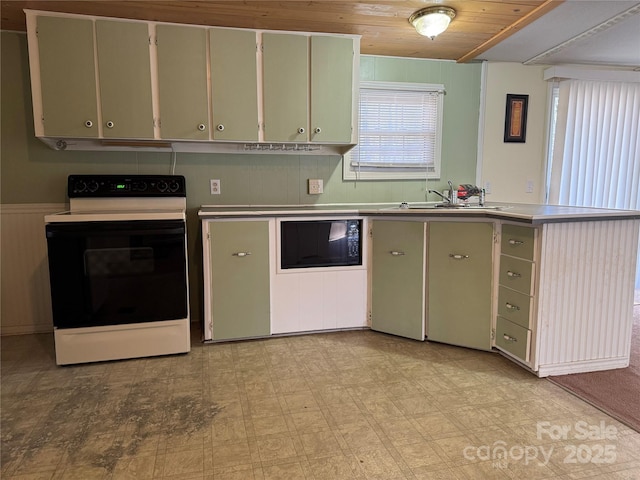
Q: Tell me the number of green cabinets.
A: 9